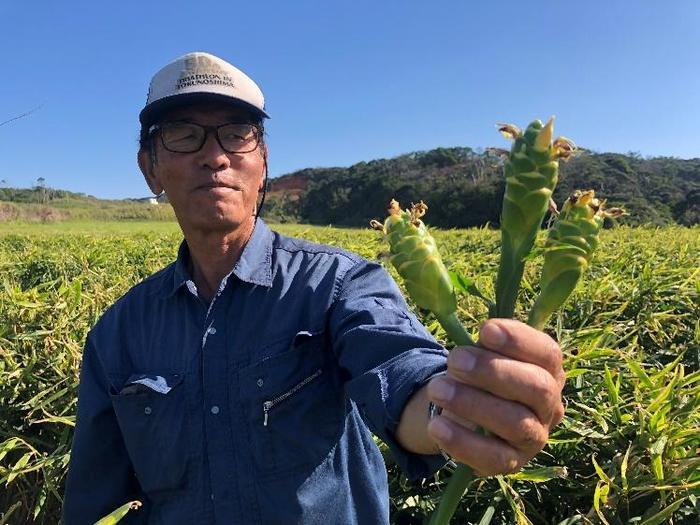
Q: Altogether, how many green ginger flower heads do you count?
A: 3